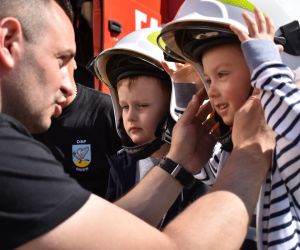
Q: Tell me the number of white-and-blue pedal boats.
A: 0